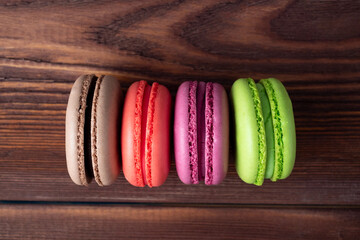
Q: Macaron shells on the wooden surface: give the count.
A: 8